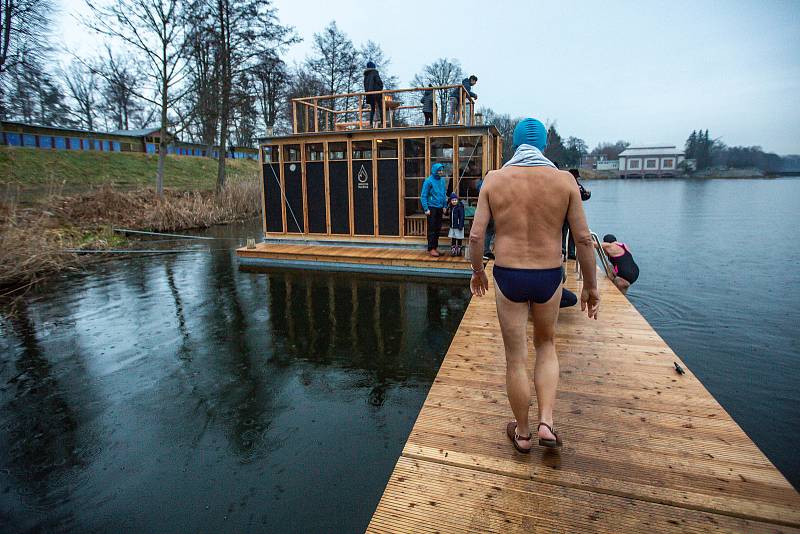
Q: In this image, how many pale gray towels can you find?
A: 1